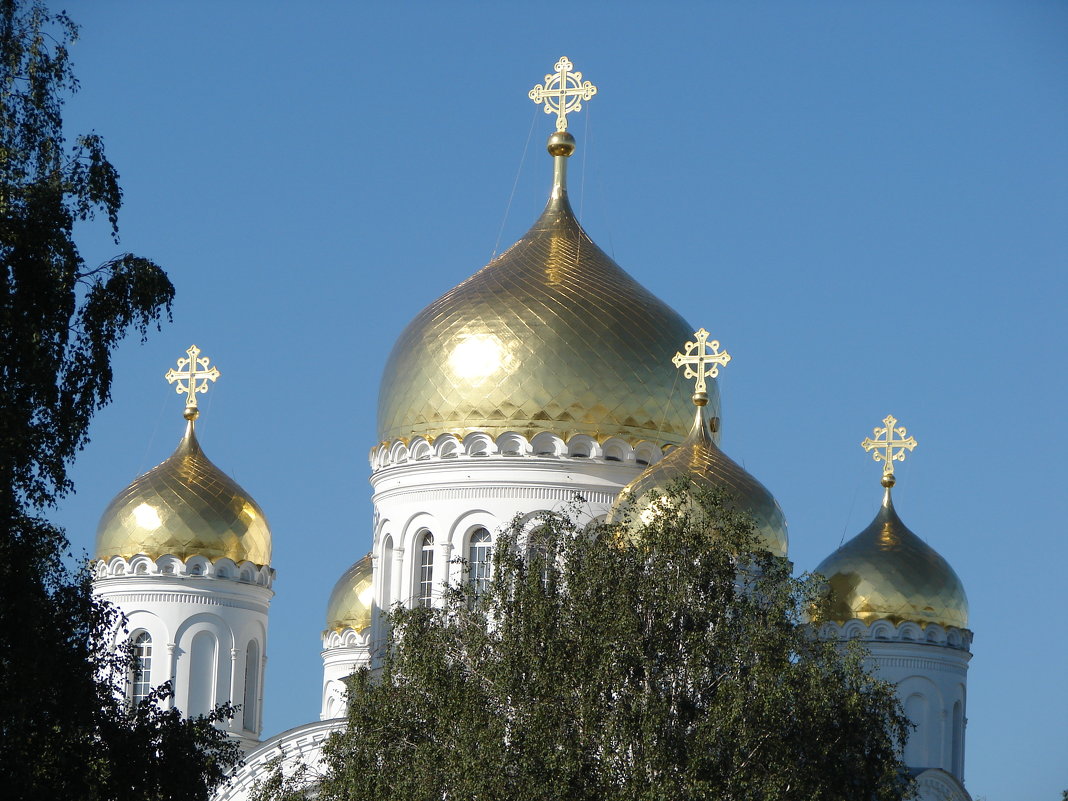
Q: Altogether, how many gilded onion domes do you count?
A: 5